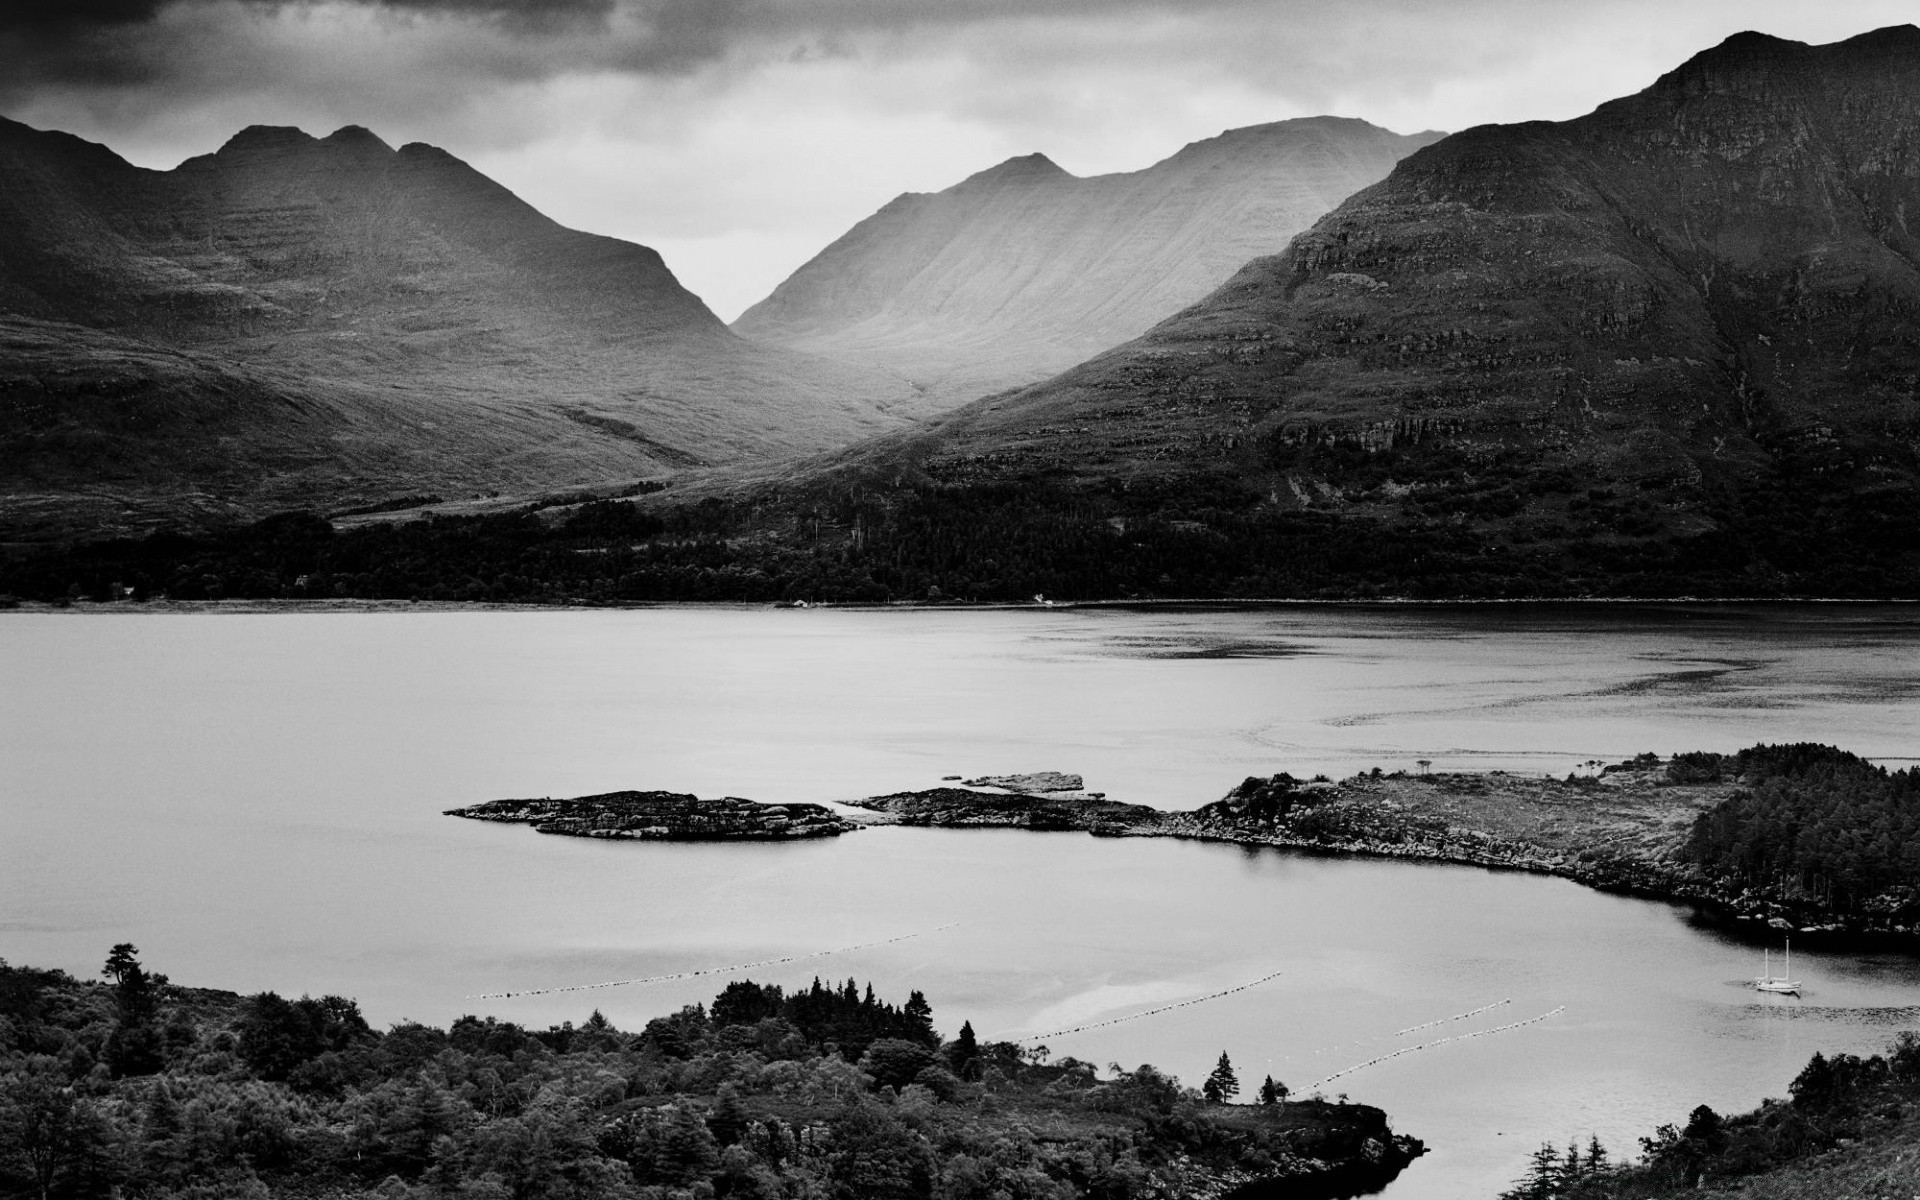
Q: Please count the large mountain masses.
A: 3